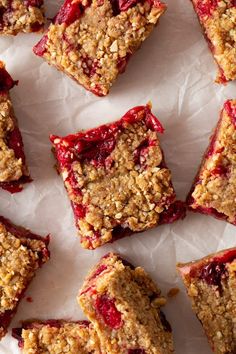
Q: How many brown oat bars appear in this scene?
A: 10